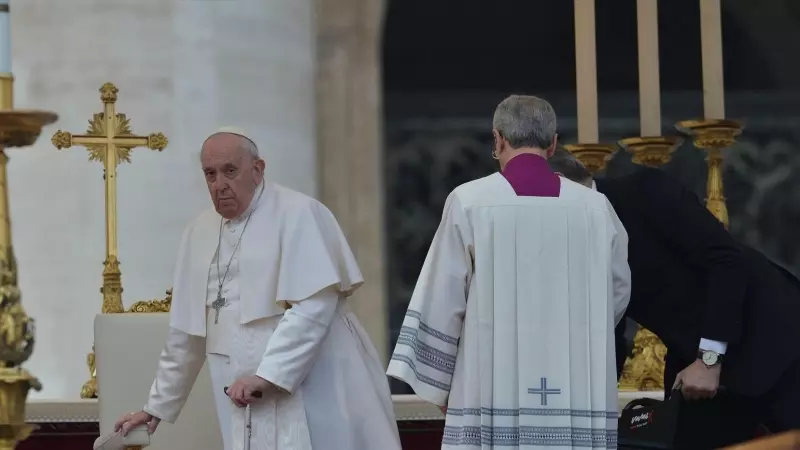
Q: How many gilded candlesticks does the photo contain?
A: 4